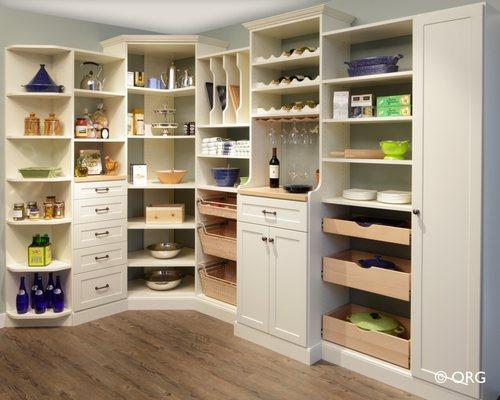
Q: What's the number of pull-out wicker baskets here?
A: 3